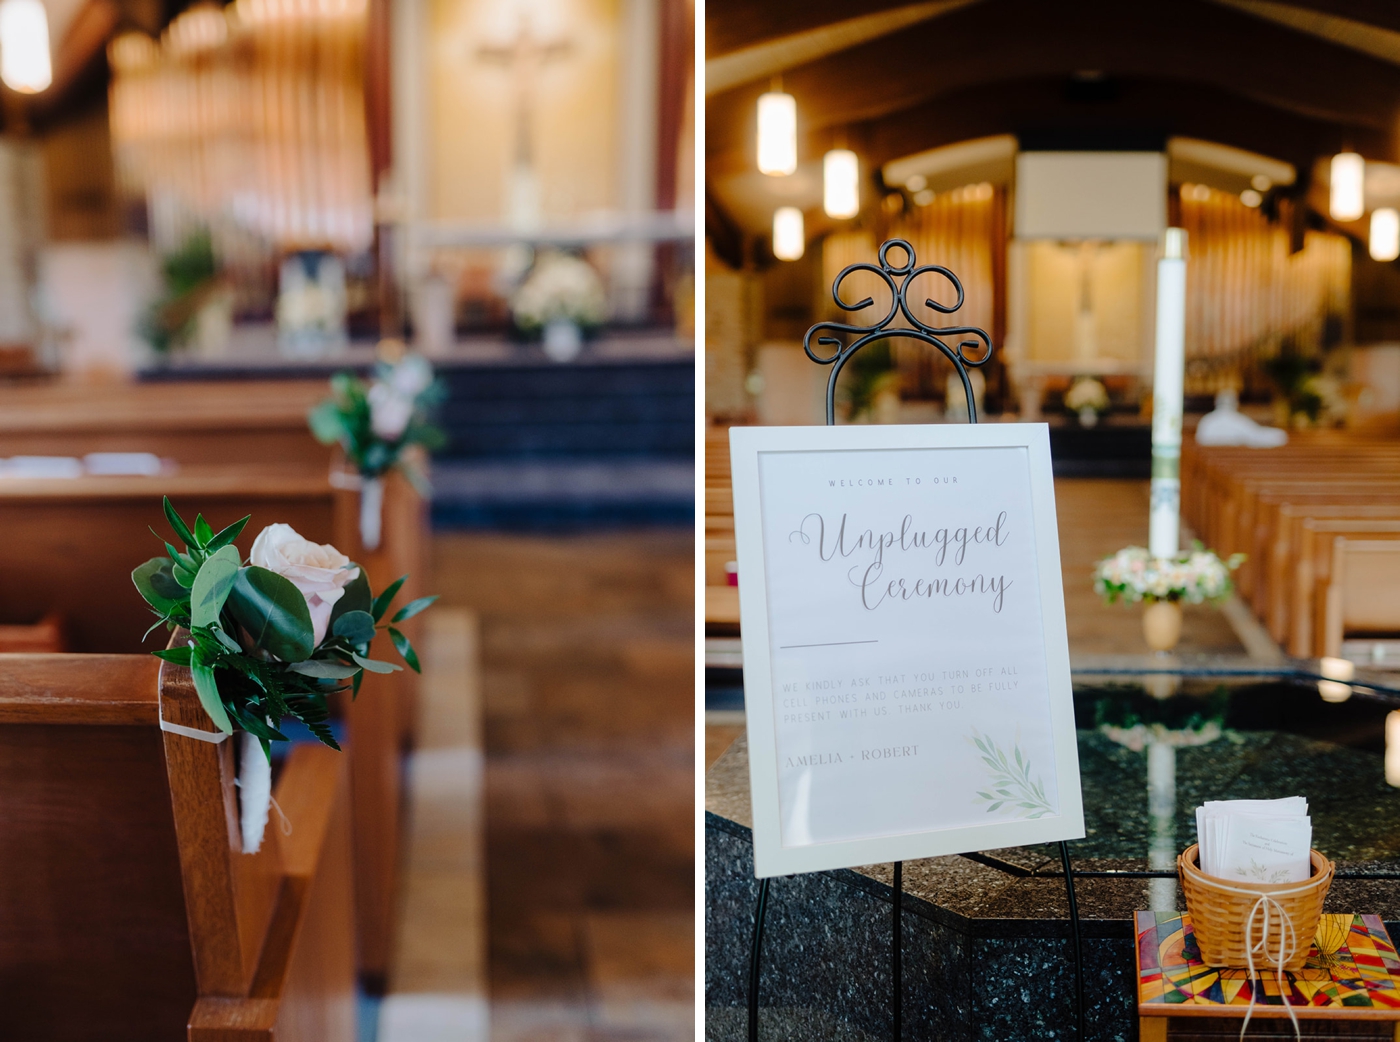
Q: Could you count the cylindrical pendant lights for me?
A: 6